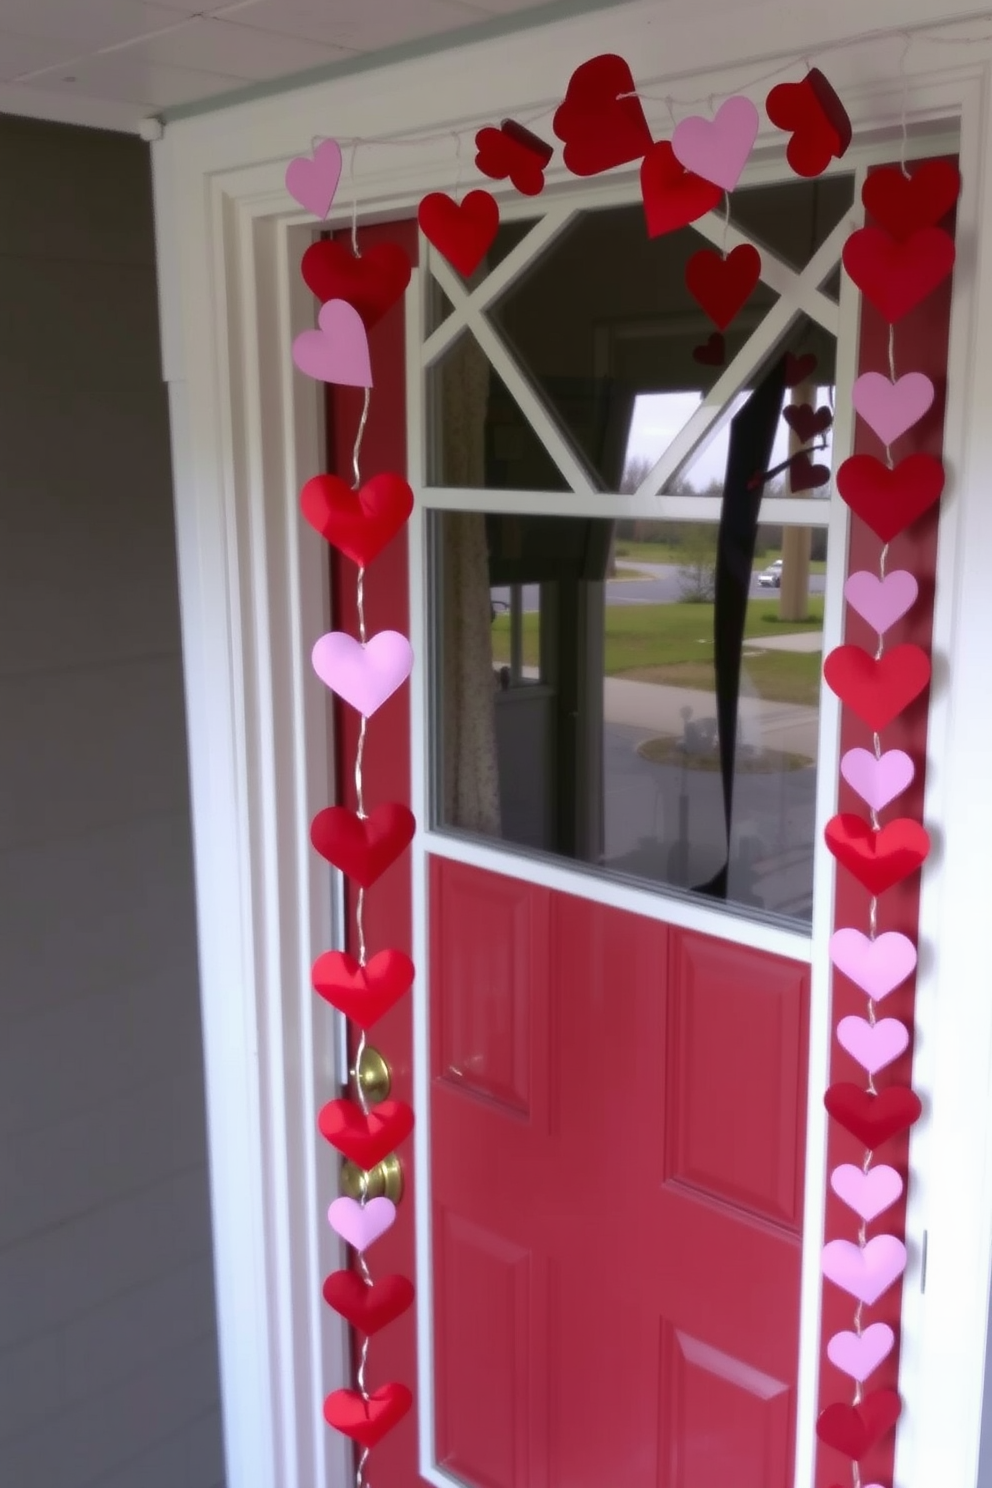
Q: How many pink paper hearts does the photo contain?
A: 13